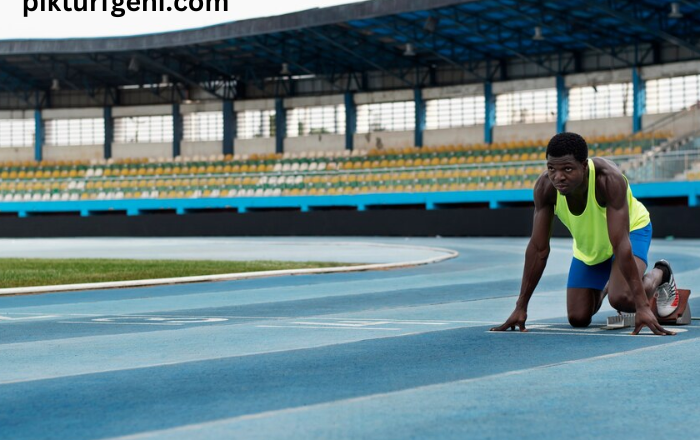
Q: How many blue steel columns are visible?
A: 10